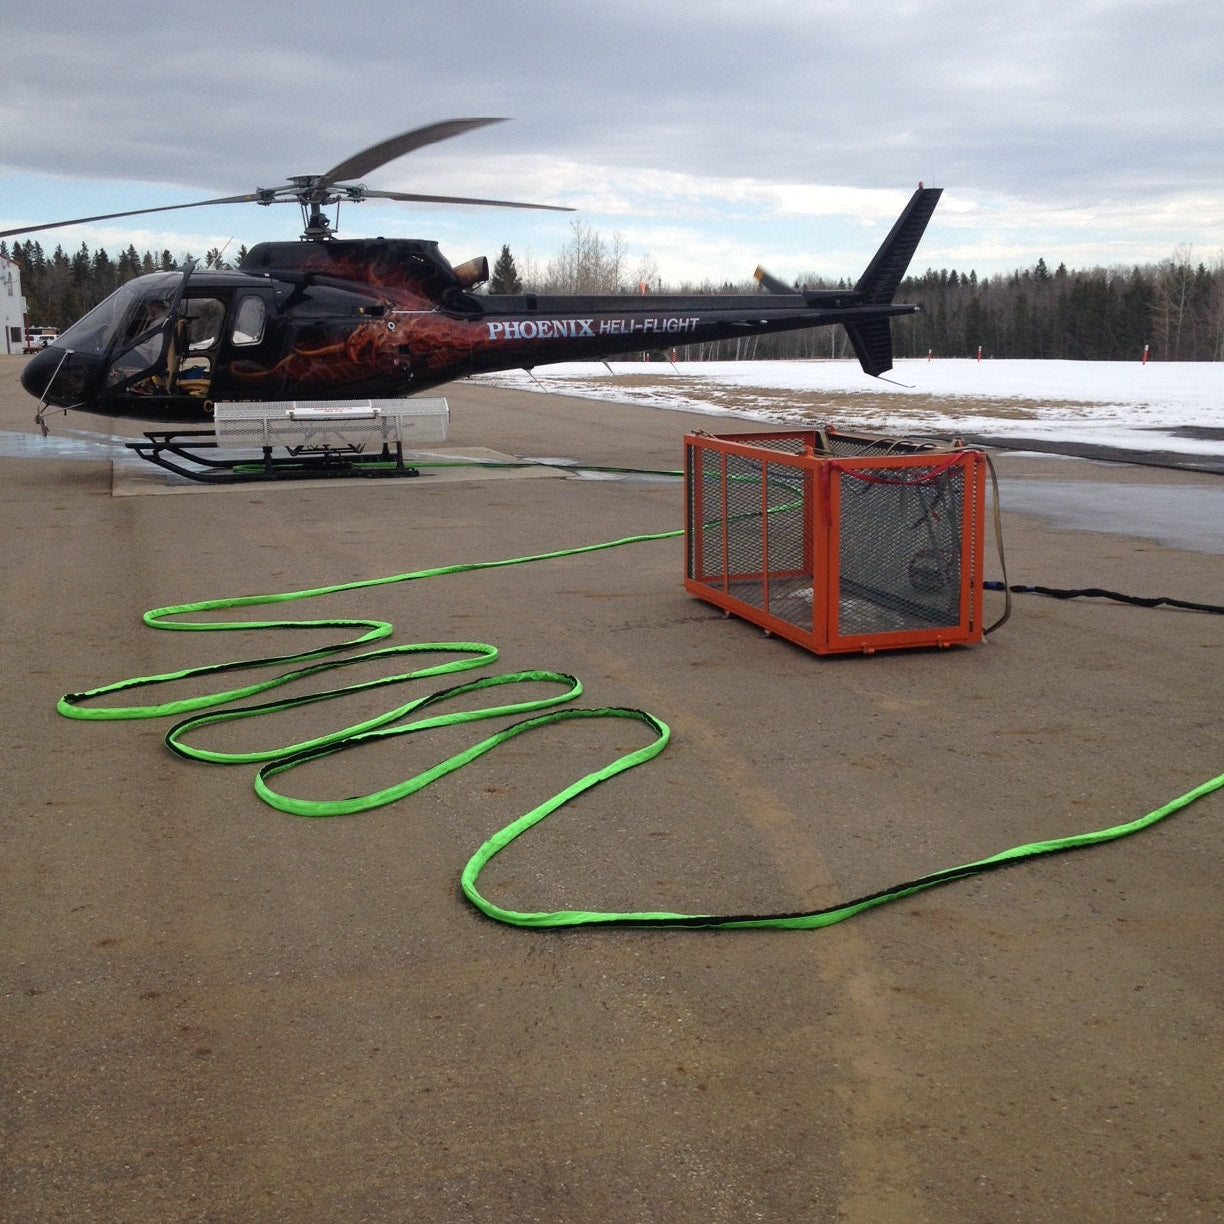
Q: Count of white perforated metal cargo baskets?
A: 1